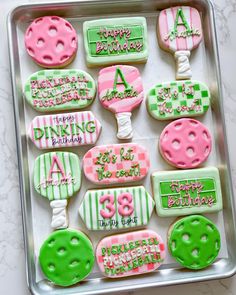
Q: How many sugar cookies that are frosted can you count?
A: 15